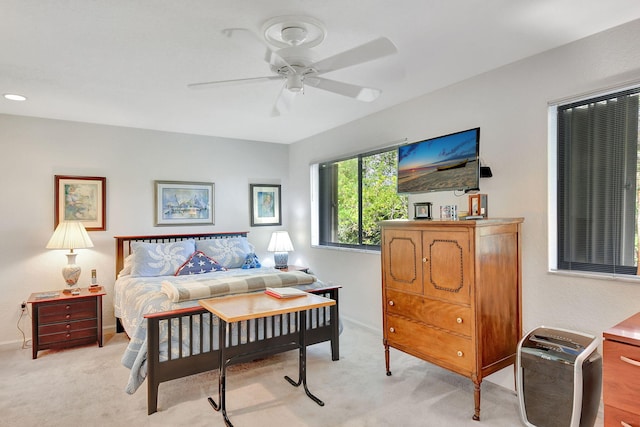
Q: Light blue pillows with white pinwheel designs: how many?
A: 2